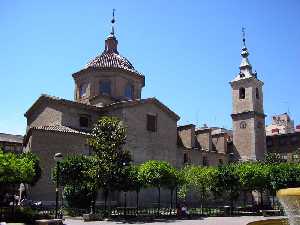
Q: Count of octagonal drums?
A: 1